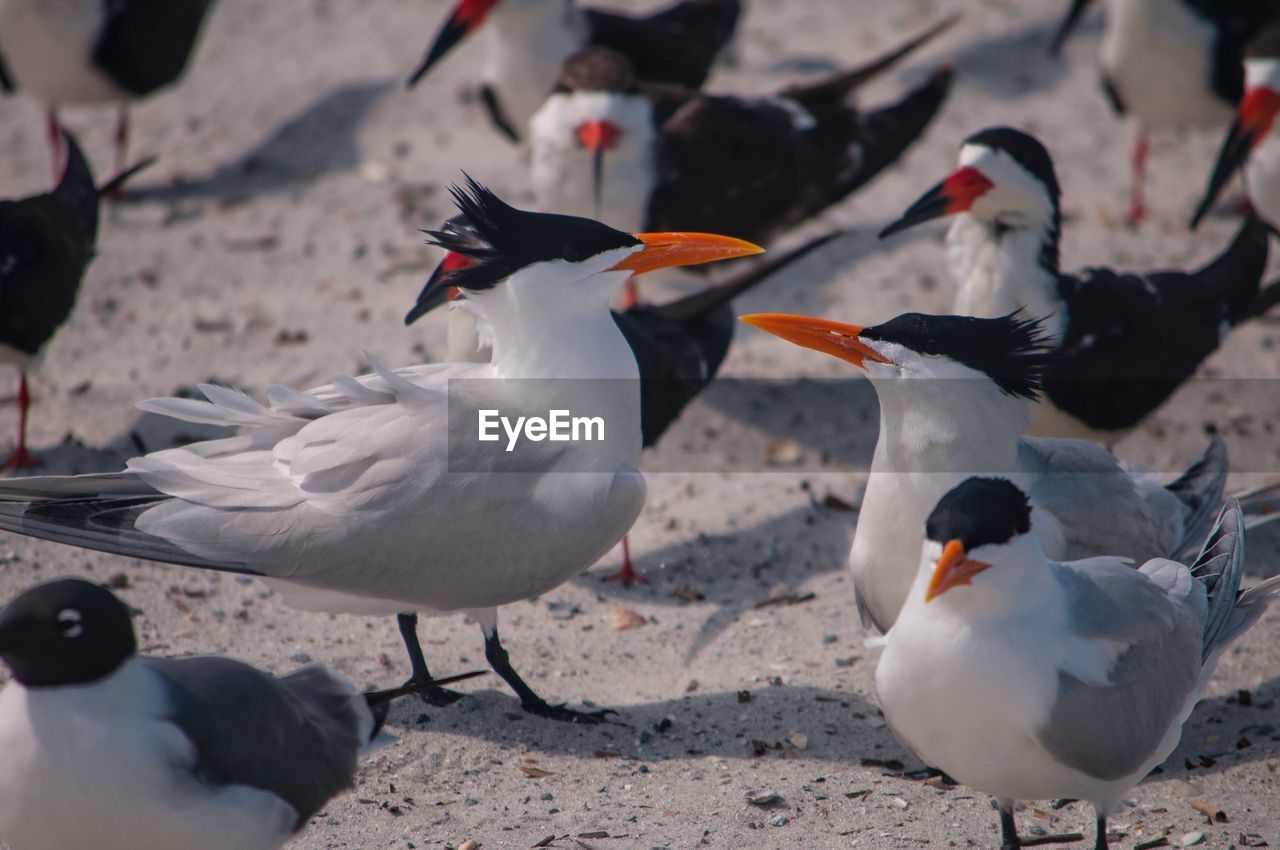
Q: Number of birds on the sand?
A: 12